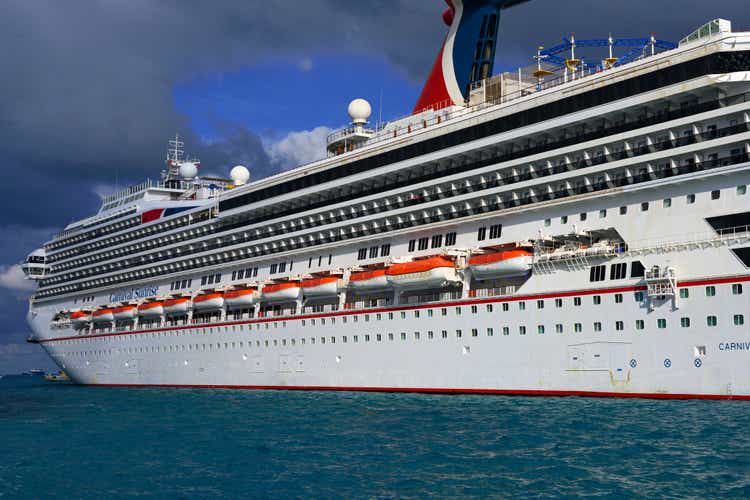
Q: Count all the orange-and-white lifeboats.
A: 12